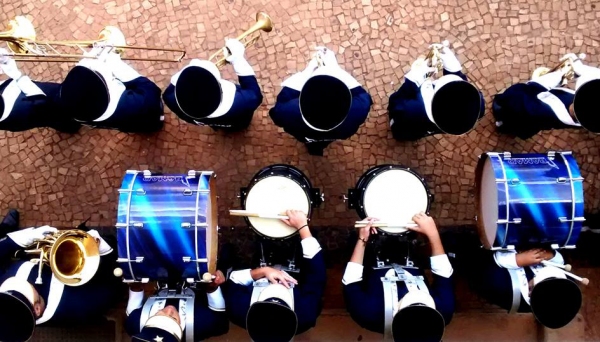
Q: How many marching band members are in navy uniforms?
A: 11